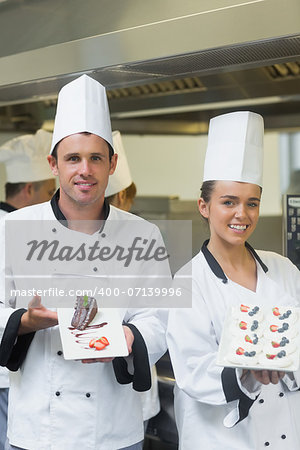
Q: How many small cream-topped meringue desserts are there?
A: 8